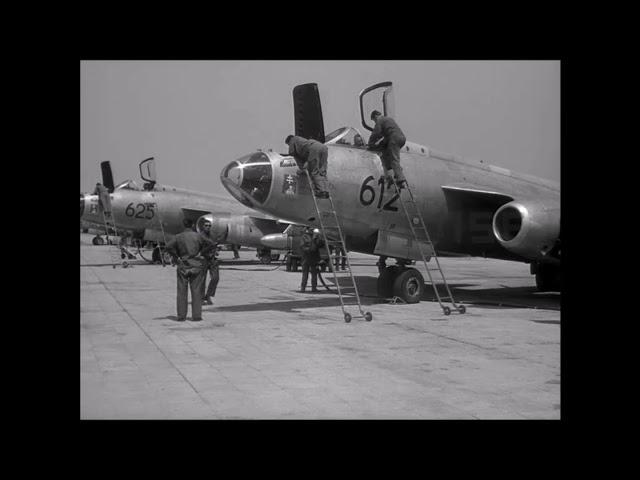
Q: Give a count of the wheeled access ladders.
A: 4